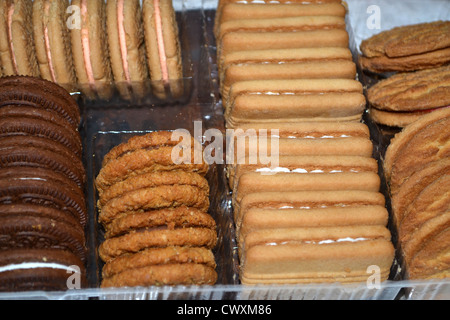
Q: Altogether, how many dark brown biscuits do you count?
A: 6